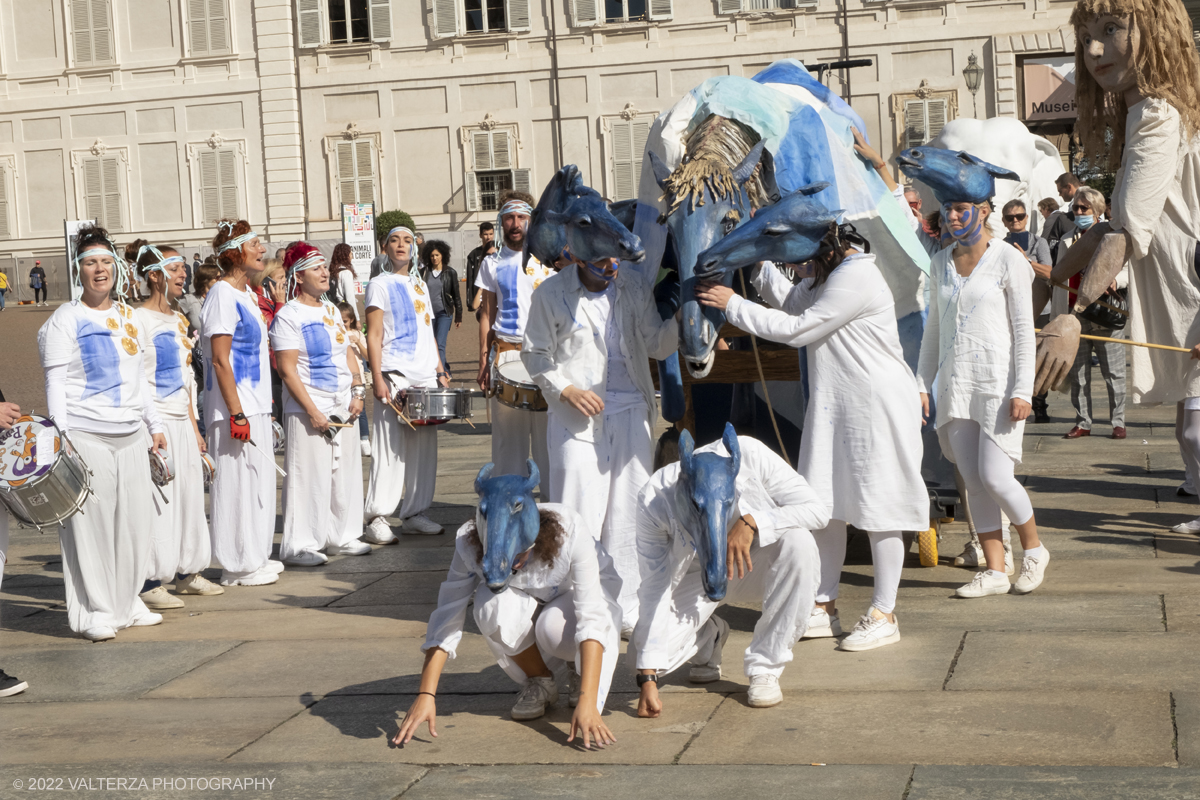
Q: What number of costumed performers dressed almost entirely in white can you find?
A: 11